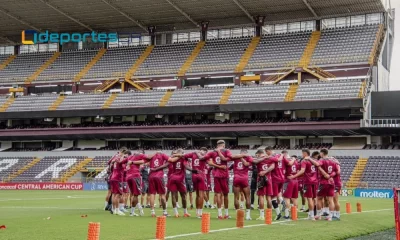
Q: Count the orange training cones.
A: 8